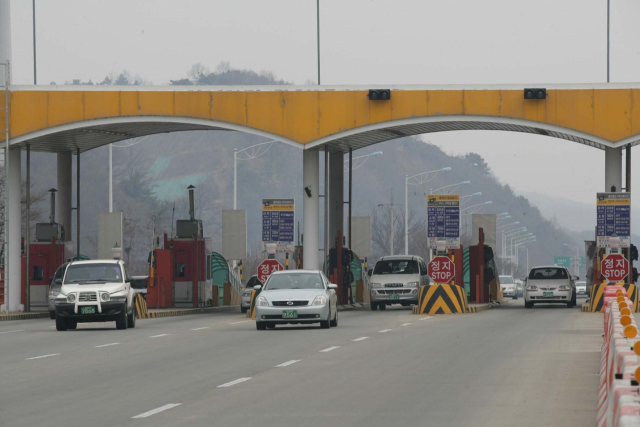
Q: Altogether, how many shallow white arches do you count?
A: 2